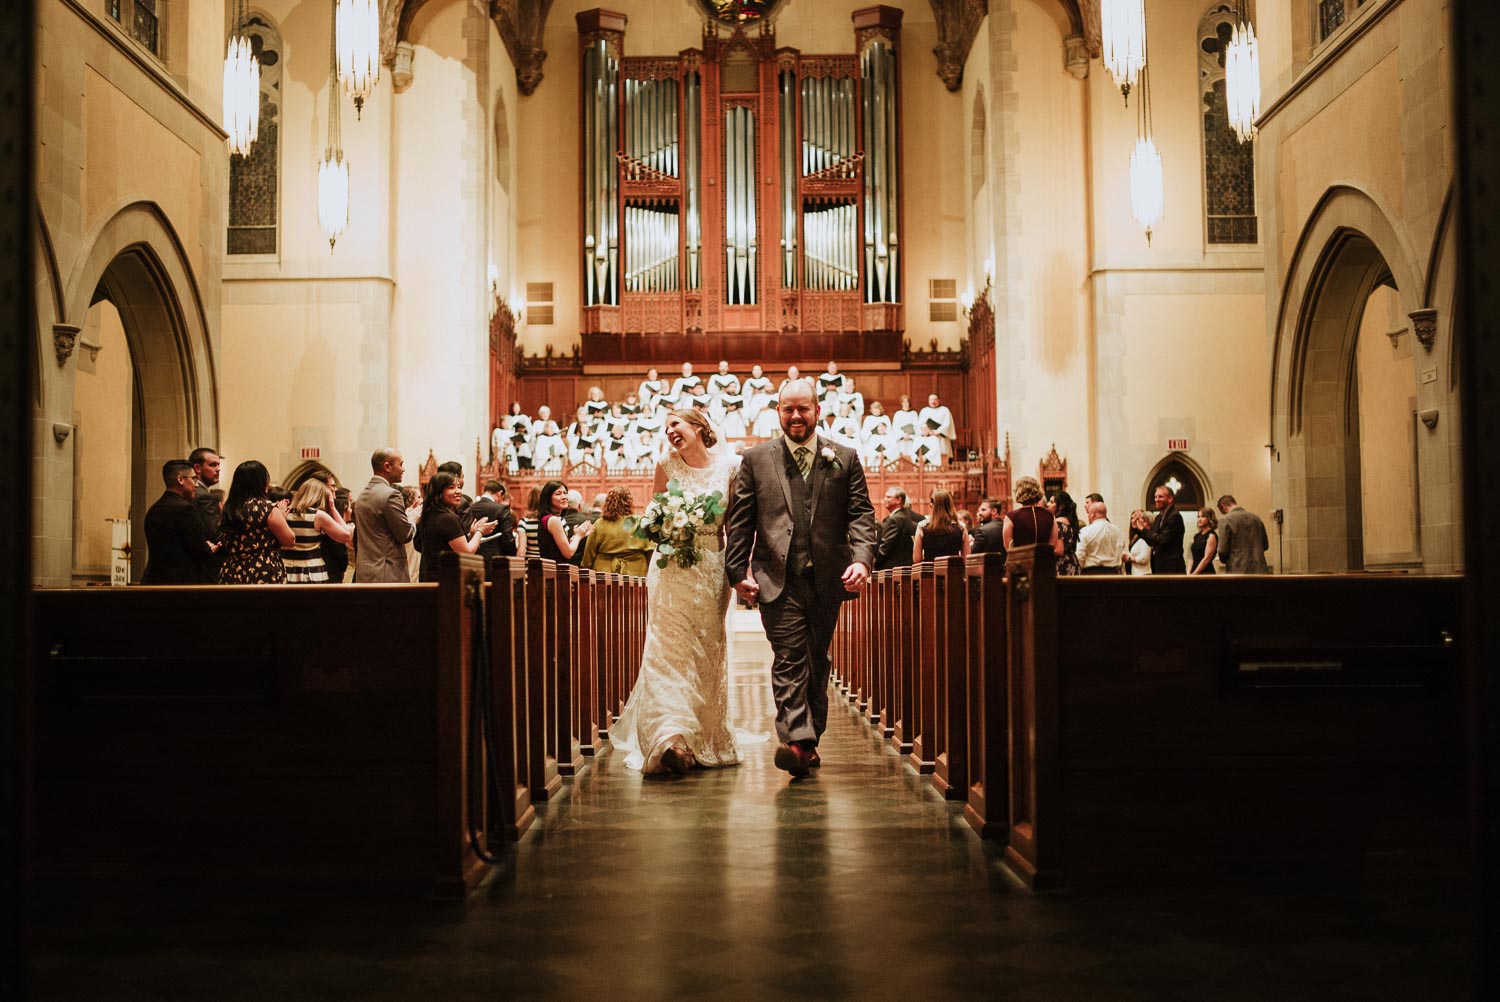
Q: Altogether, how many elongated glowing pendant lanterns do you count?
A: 6